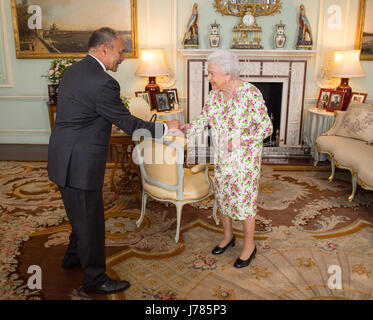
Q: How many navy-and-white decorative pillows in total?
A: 0